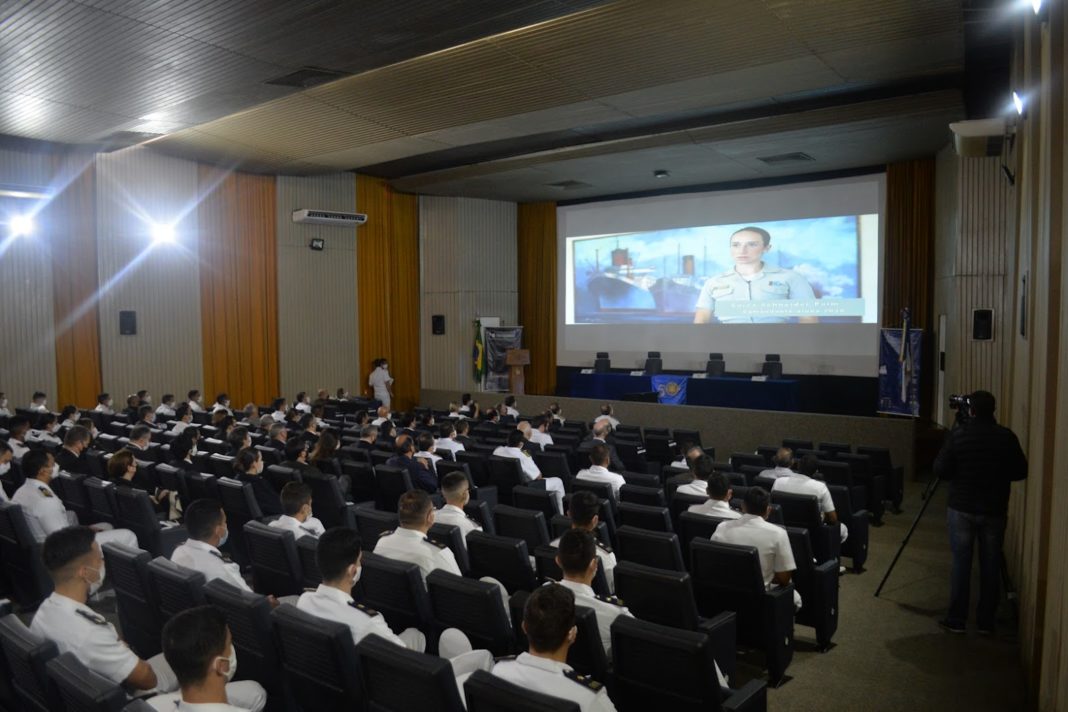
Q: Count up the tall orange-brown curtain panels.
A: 5